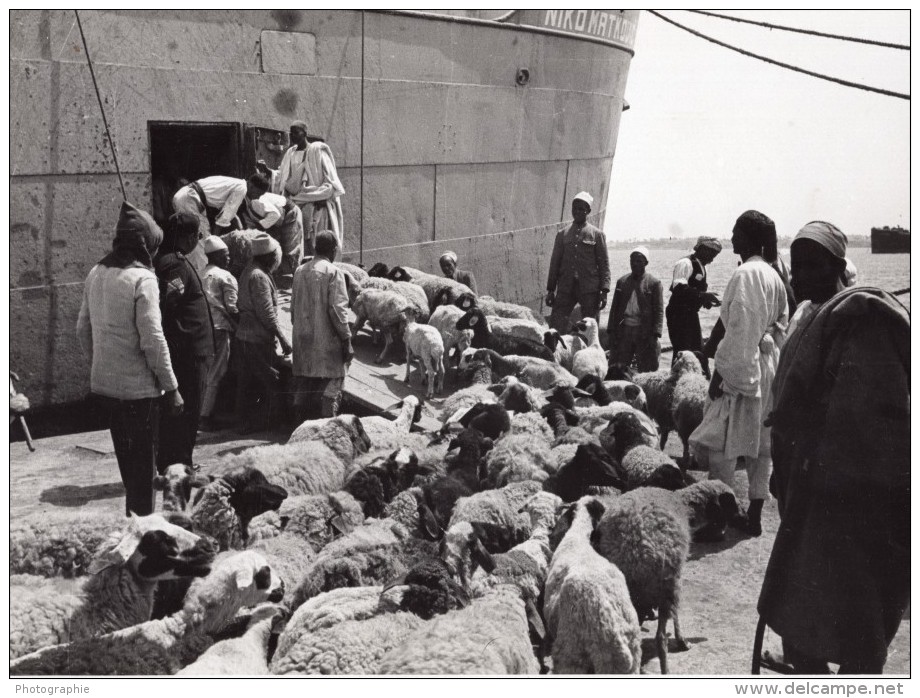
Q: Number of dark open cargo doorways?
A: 1